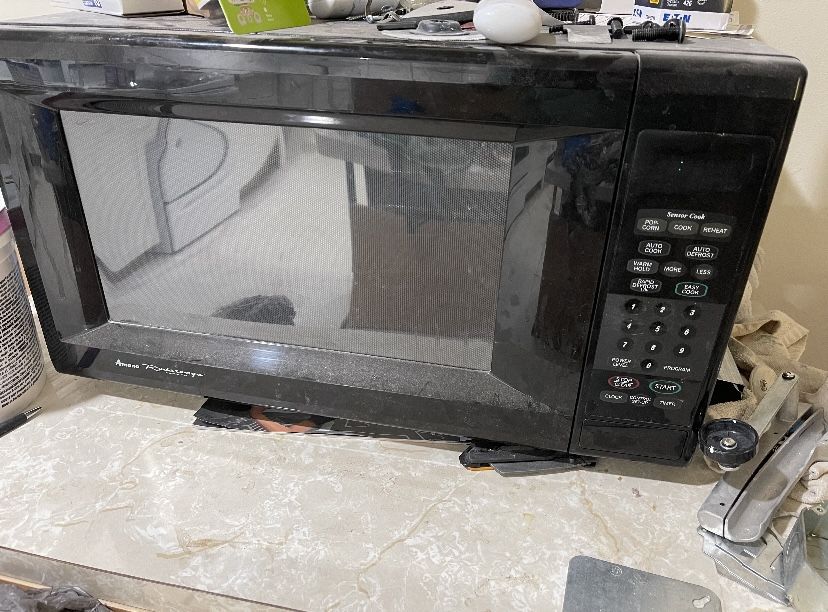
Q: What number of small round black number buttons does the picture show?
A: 10